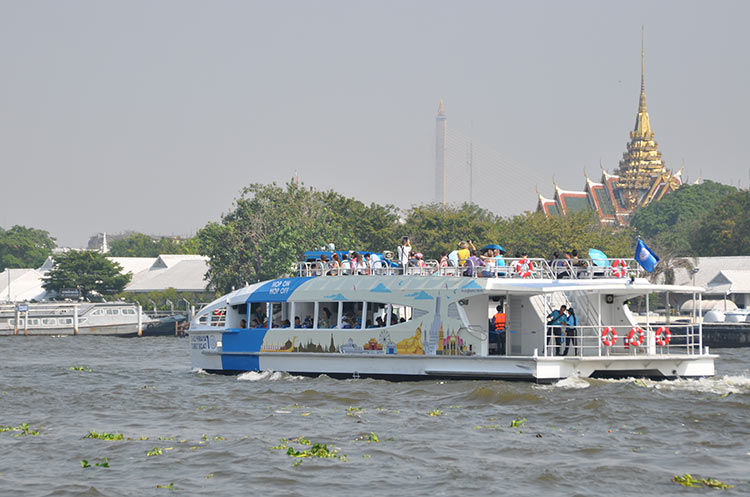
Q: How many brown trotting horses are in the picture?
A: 0